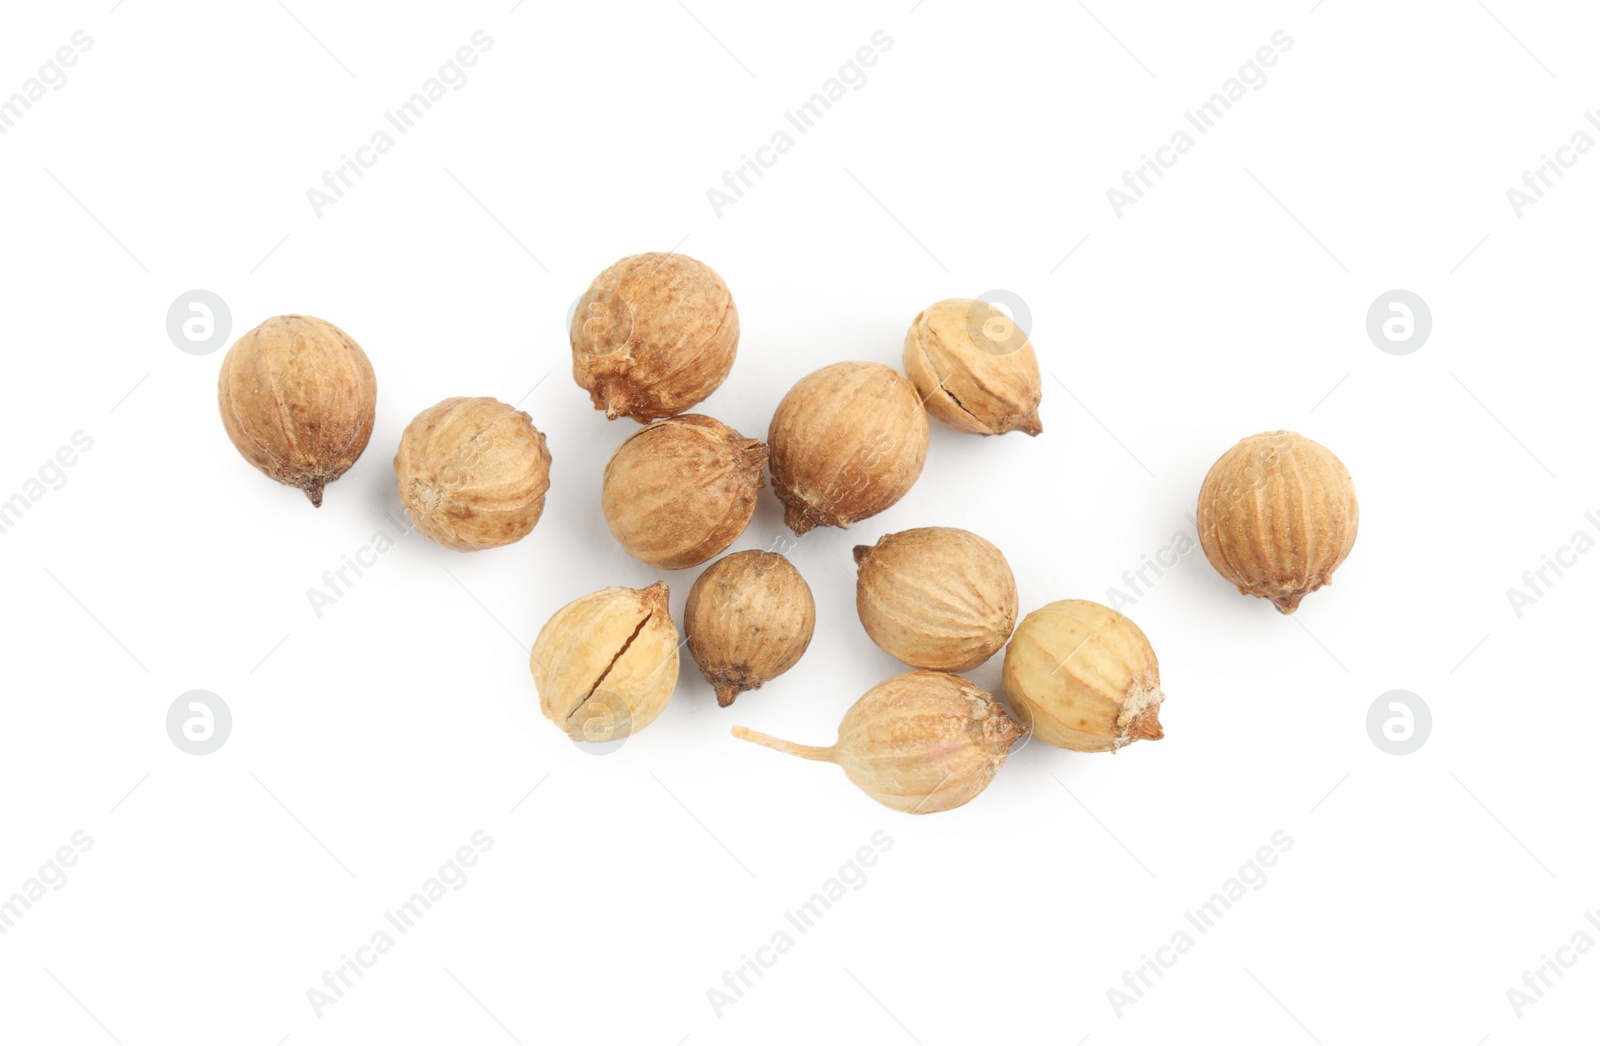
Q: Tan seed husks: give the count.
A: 12